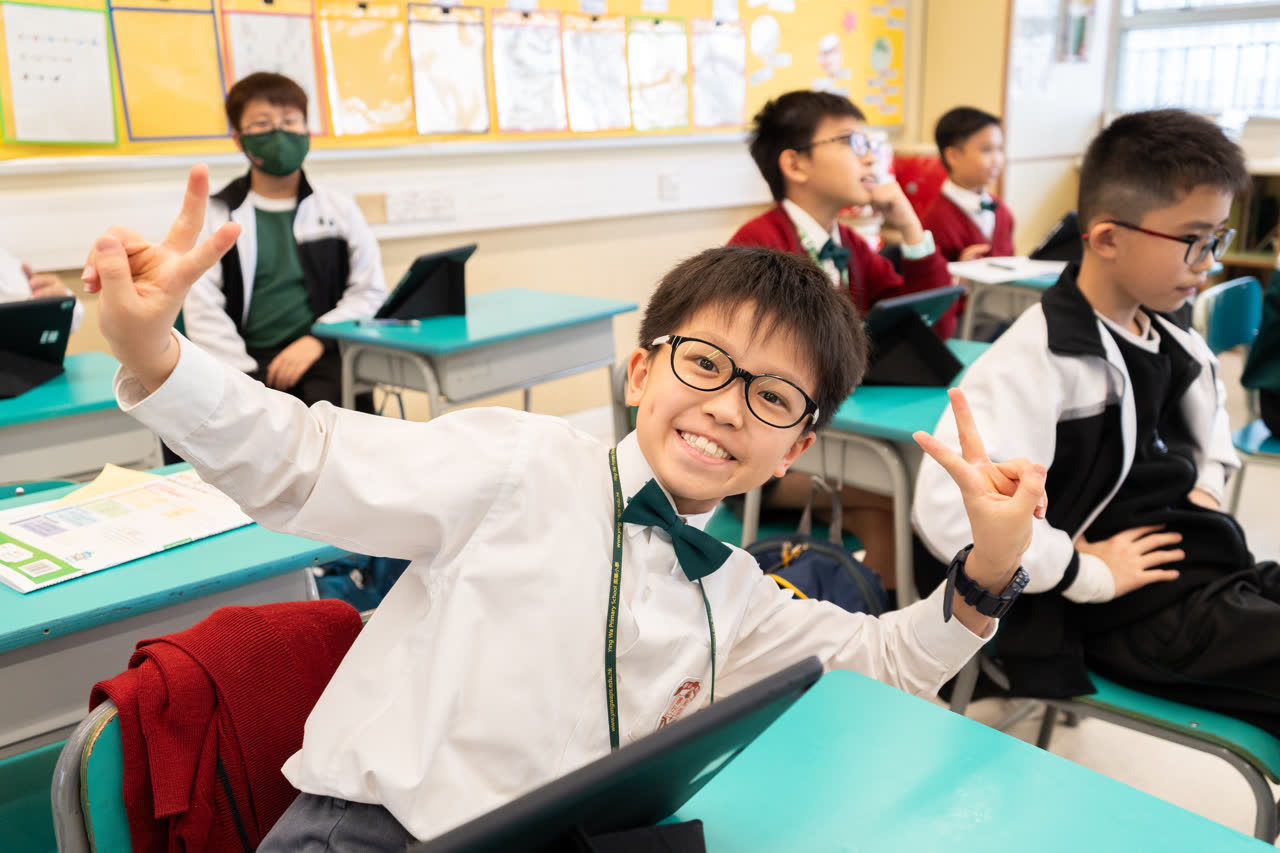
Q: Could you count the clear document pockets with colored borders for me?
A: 9